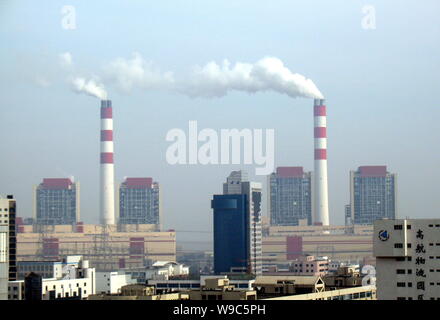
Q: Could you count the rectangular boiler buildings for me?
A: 4